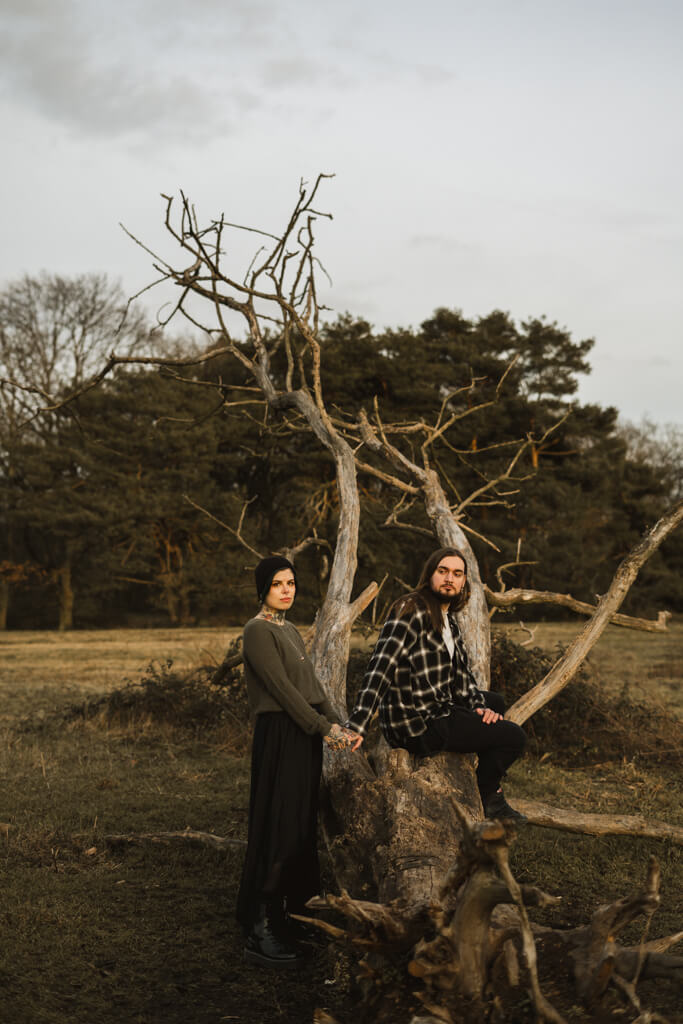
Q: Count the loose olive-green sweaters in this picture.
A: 1